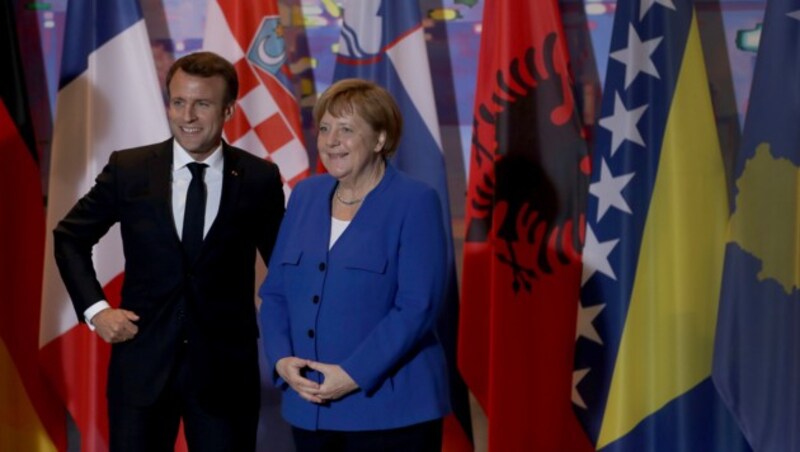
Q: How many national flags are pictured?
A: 7